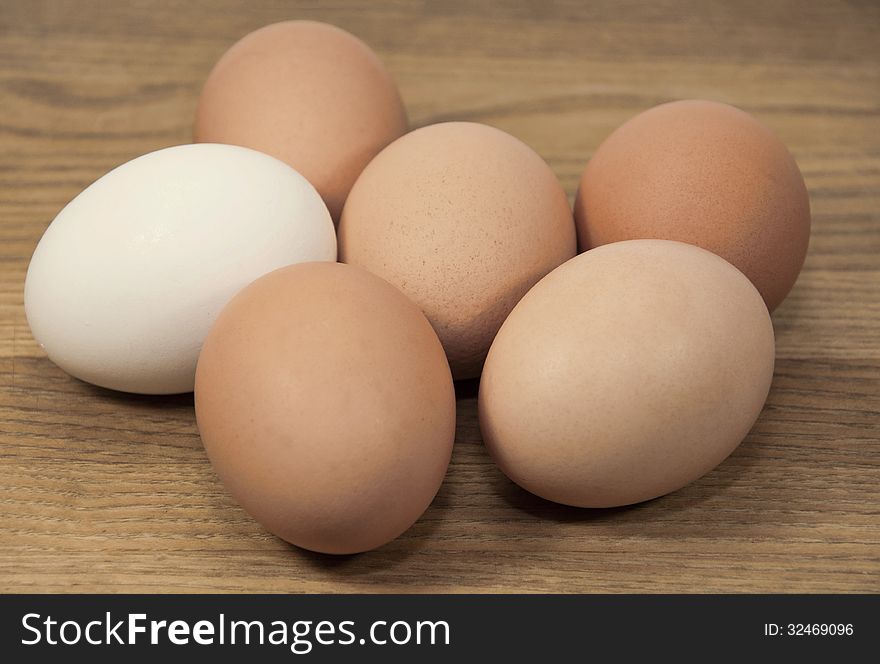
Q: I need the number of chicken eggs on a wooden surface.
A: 6